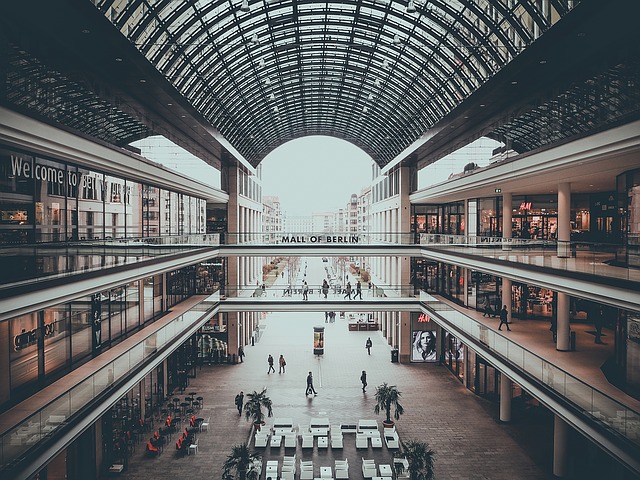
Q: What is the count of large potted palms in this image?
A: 4